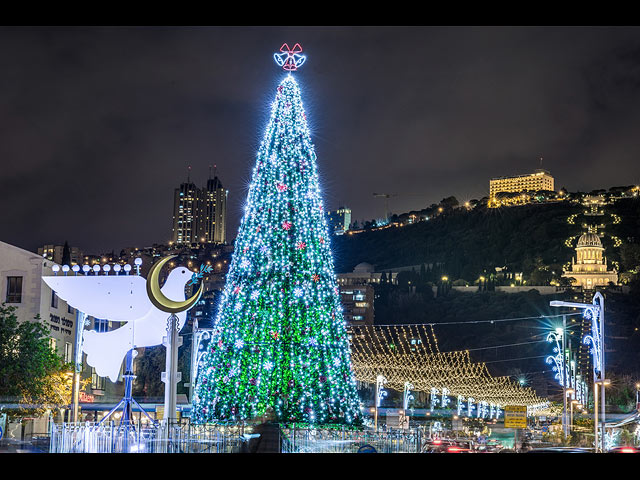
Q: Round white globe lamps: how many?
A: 9